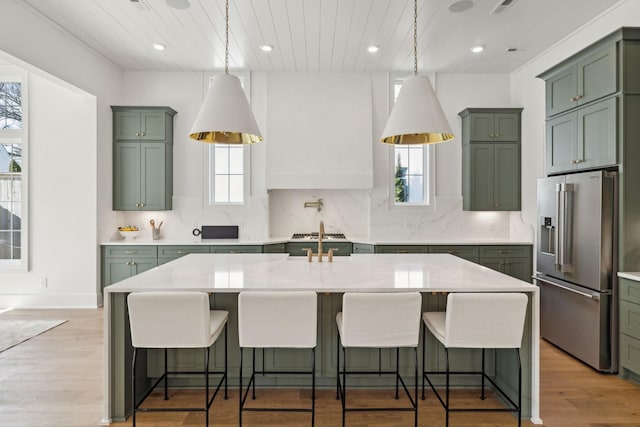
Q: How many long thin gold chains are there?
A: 2